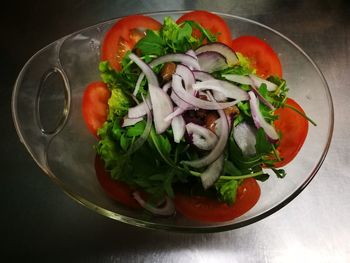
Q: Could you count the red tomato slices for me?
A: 7